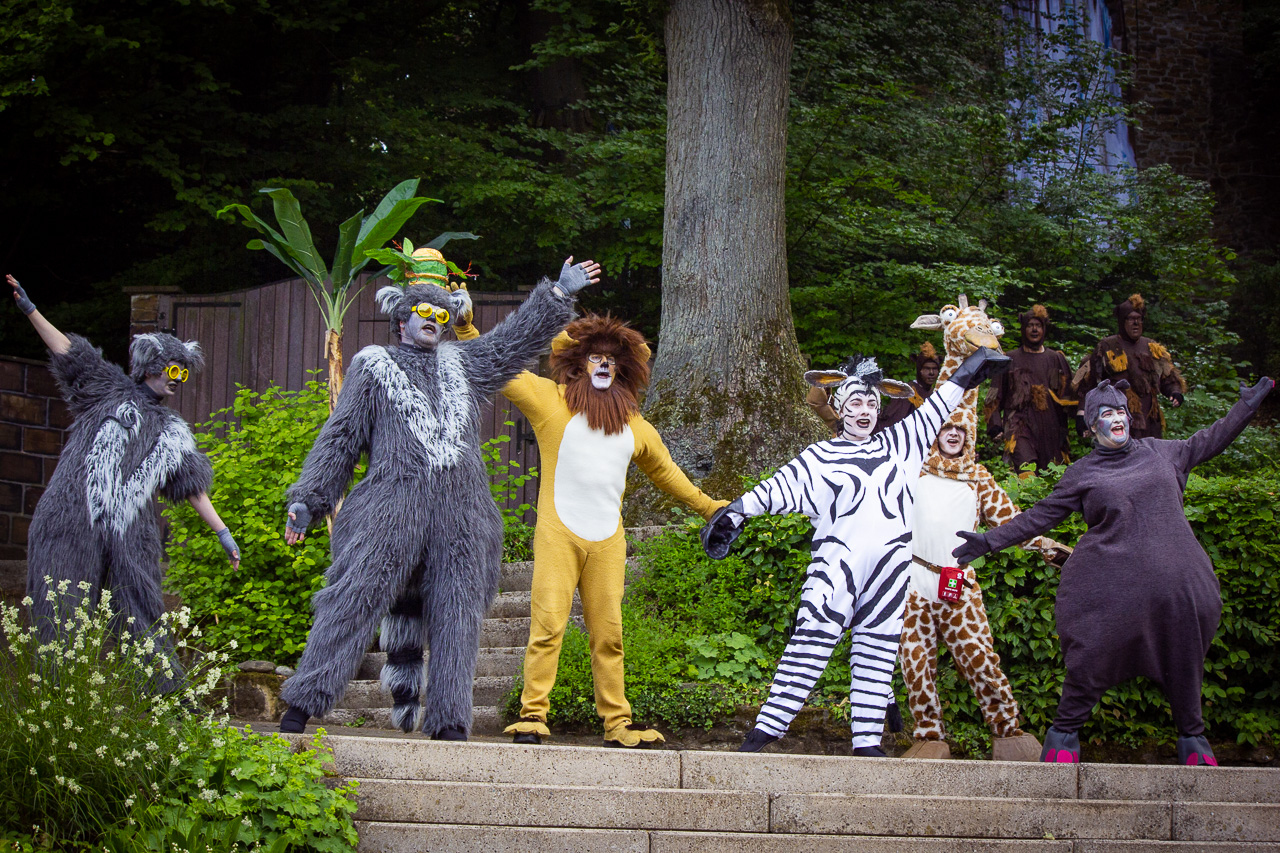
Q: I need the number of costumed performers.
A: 9